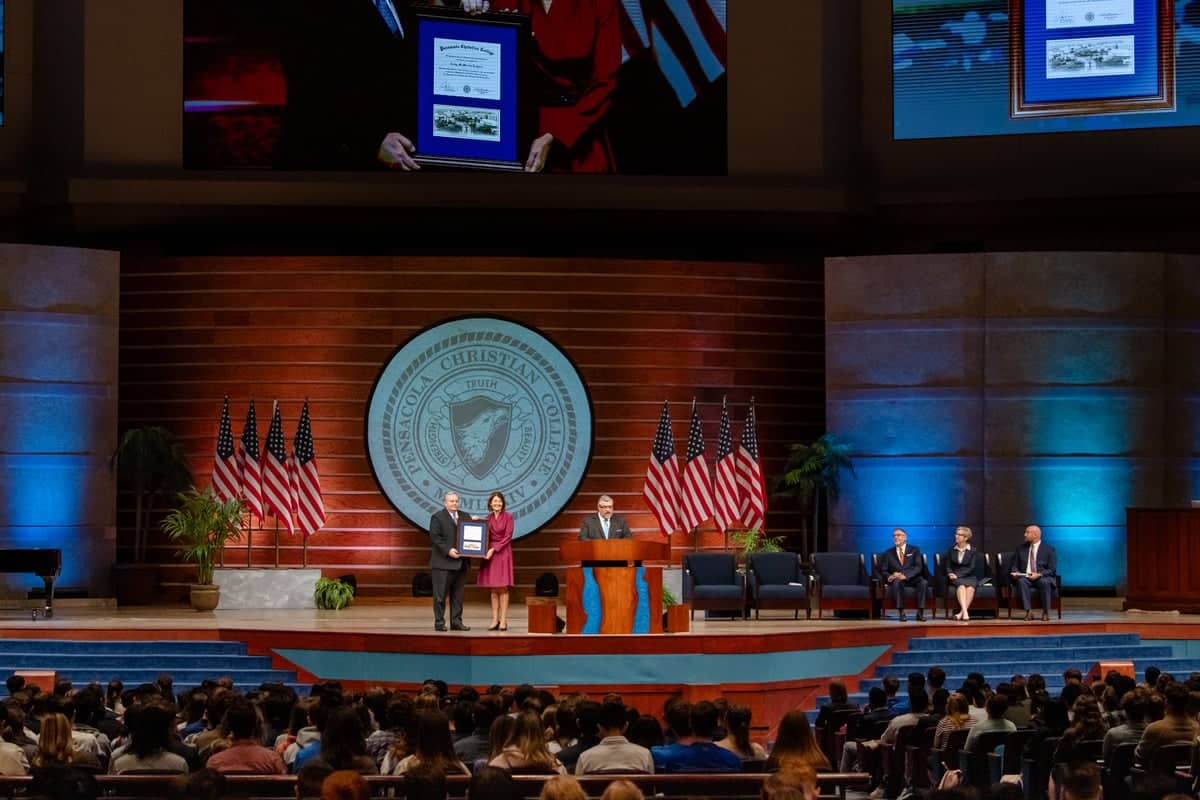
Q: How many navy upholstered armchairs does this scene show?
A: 6